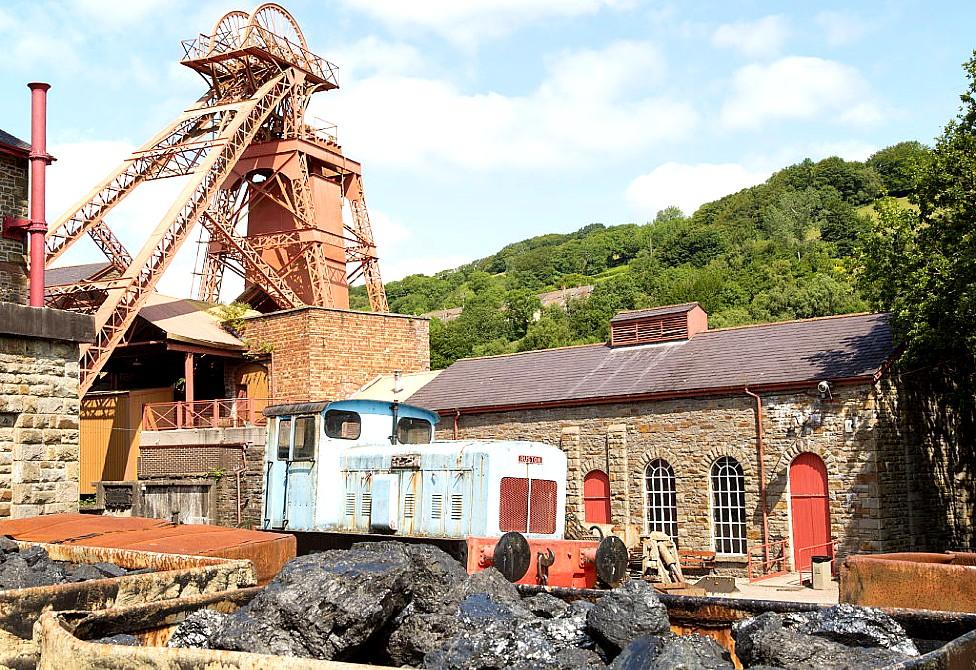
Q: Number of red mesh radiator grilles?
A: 2